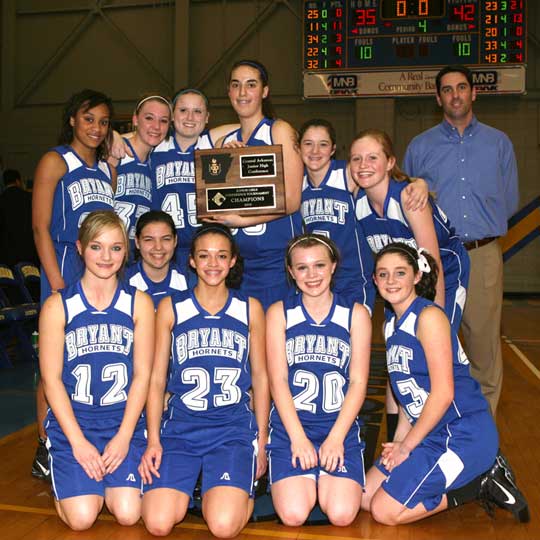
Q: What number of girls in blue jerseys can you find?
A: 11